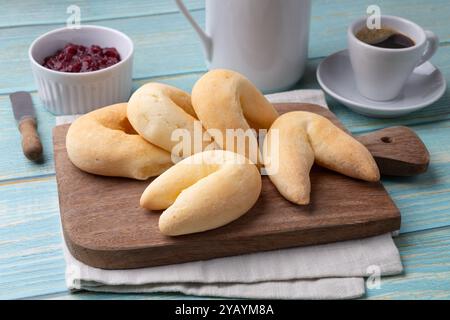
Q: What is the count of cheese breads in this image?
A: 5